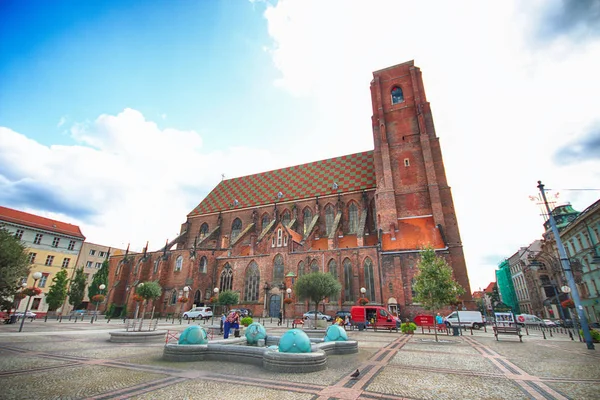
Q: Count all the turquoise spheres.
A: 4